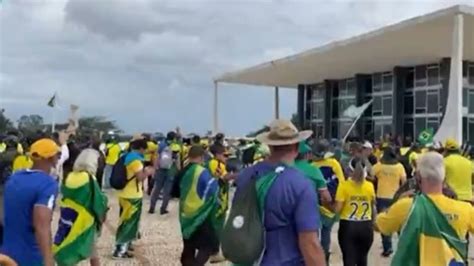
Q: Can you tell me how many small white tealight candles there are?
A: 0